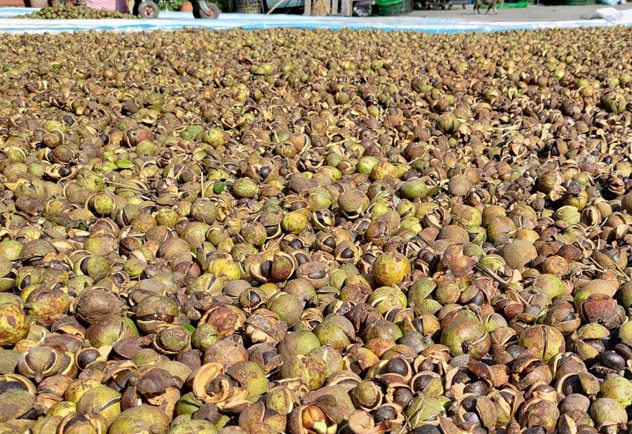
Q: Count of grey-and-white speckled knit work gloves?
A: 0